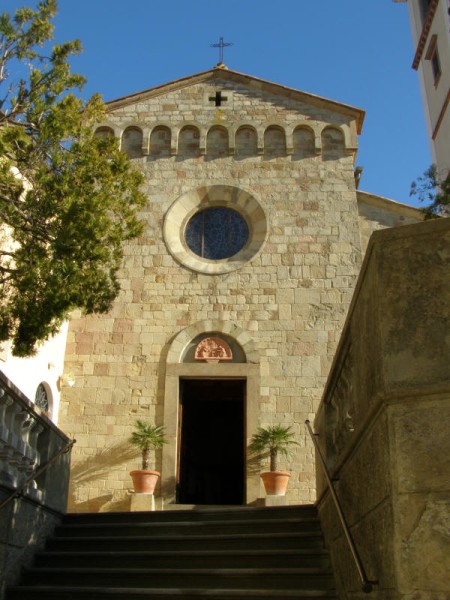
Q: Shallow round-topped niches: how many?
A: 9